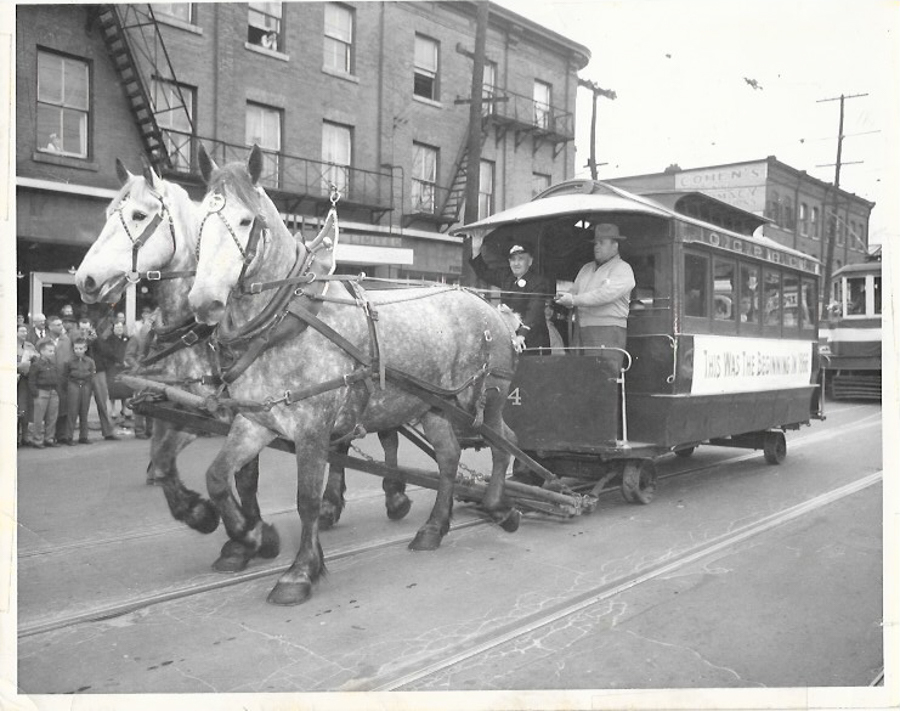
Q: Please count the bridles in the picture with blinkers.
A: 0